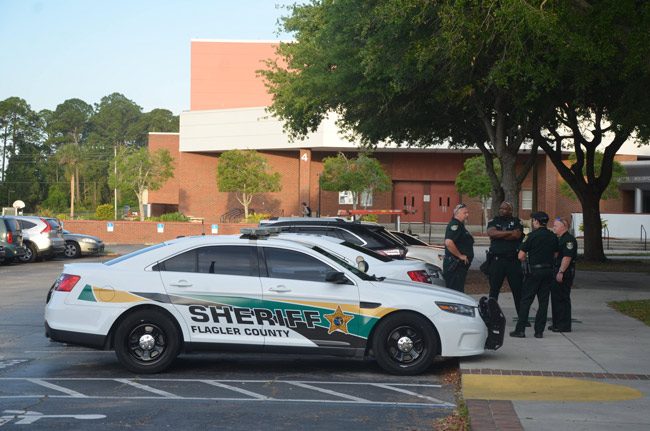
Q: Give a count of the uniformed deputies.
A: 4